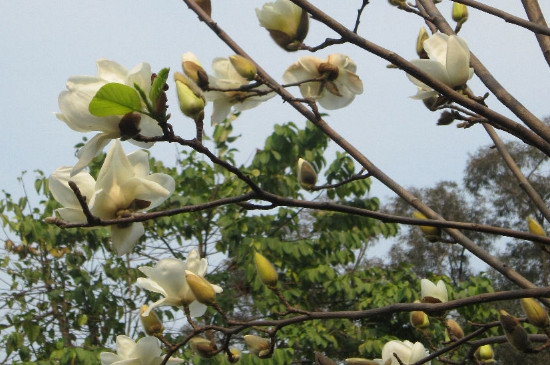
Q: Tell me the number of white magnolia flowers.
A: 10